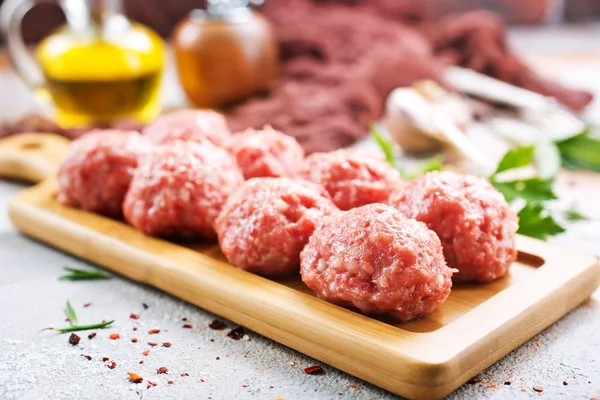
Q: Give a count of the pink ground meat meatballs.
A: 8